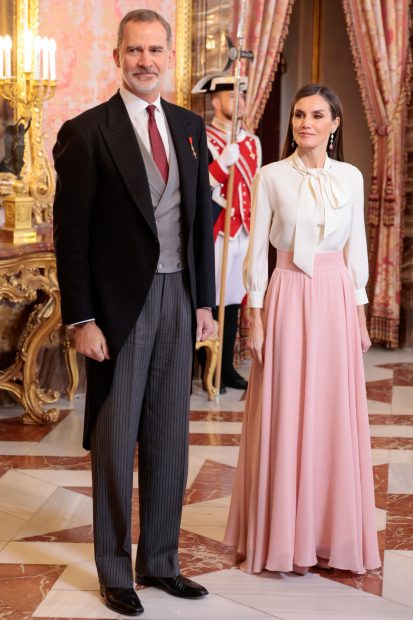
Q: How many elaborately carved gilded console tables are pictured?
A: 1